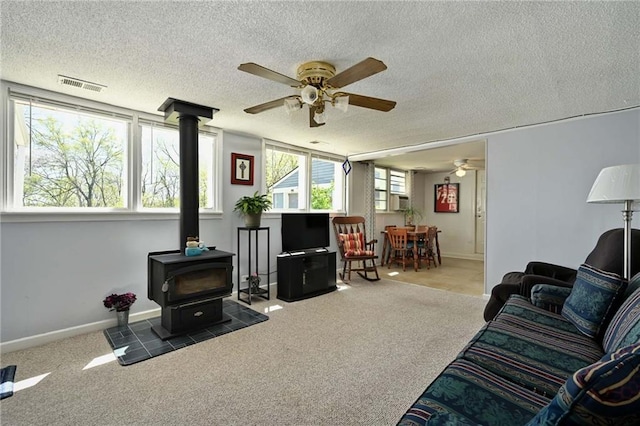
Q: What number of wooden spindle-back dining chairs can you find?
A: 4